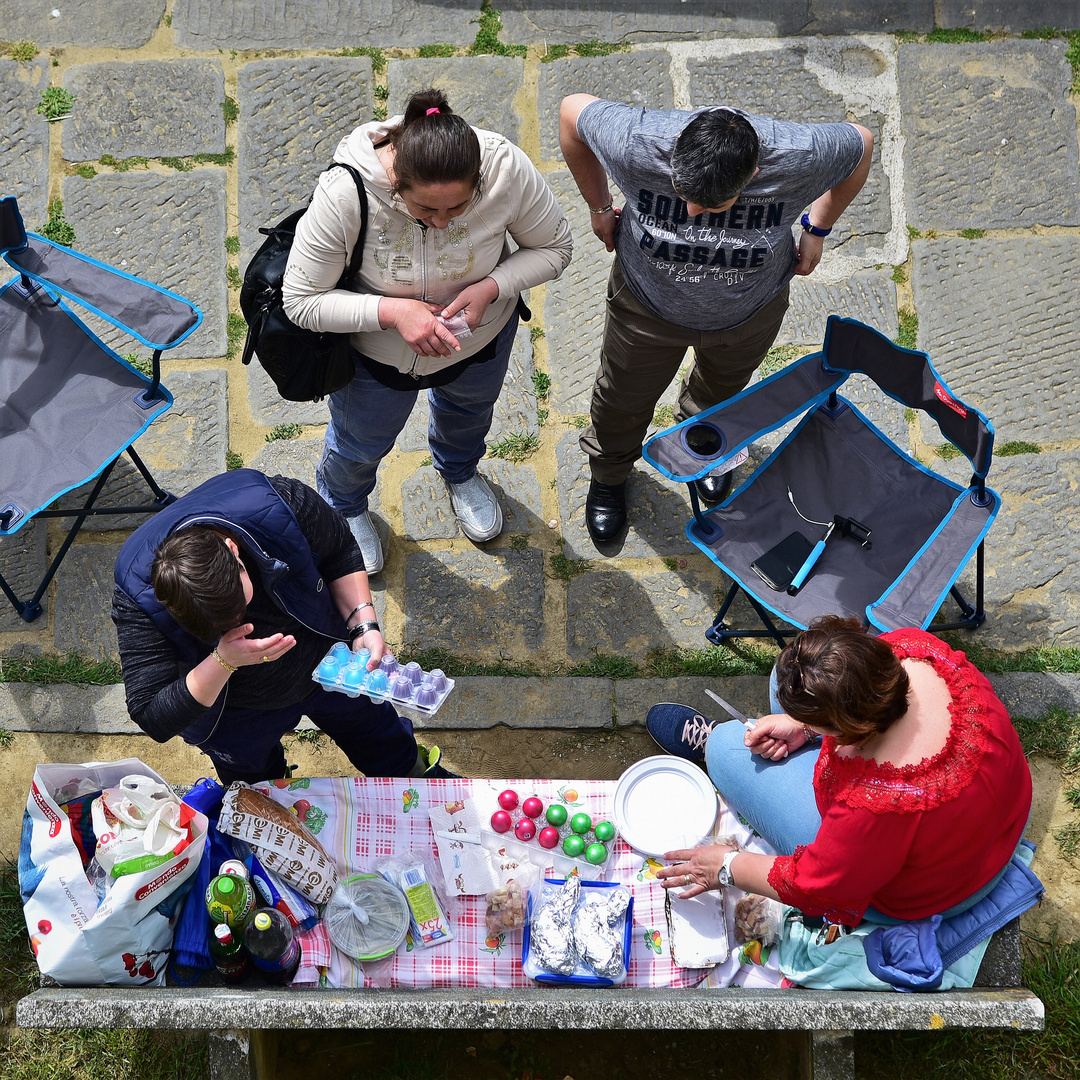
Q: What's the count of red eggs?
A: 5